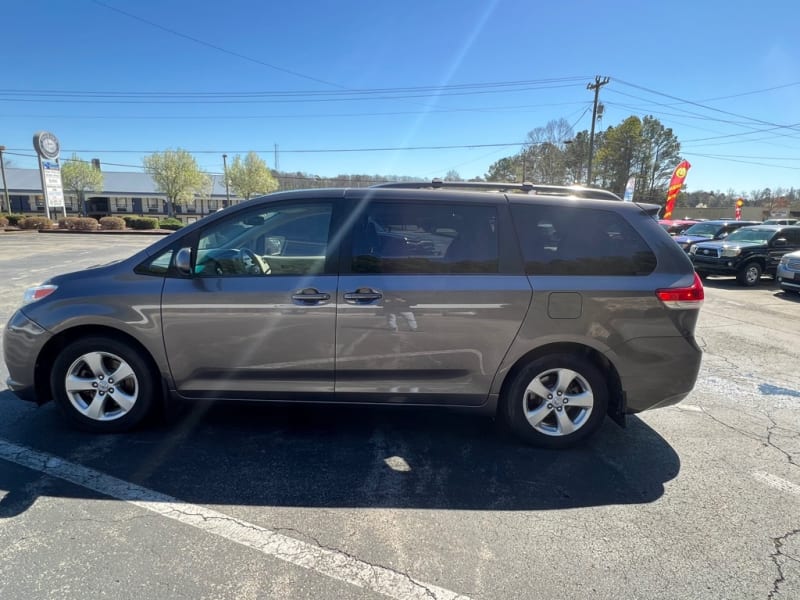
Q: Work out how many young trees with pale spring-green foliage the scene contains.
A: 3